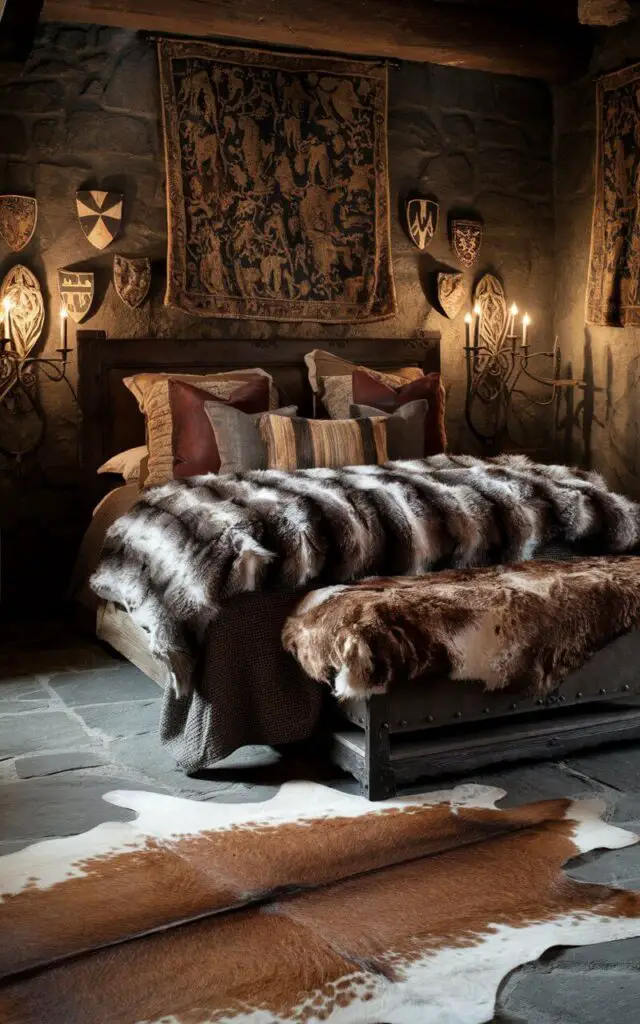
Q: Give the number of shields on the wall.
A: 7